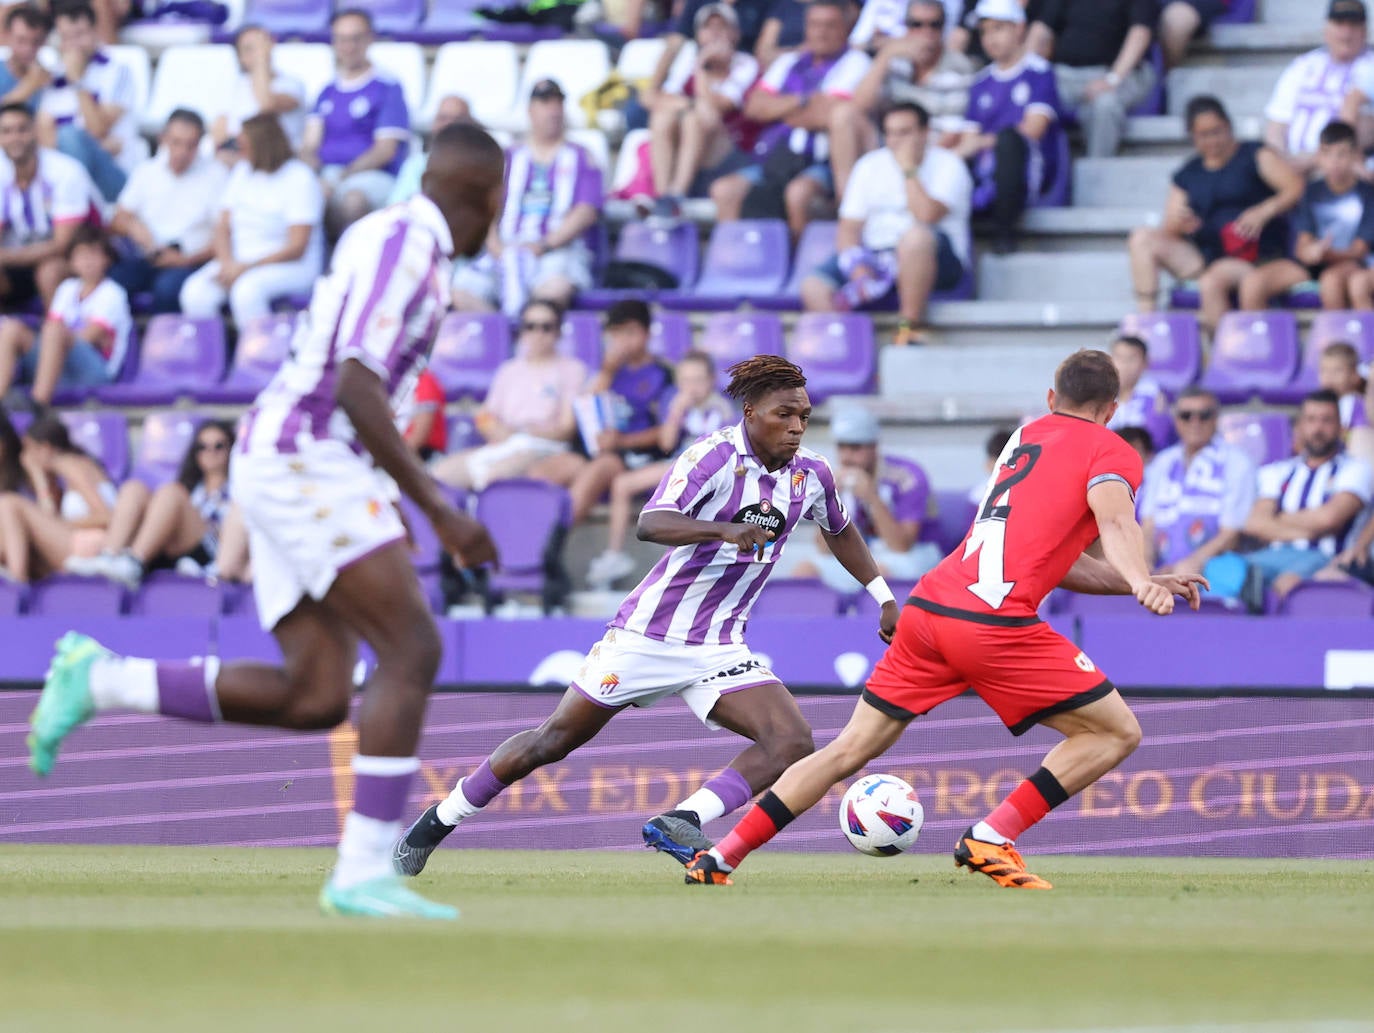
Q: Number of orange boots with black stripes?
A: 2